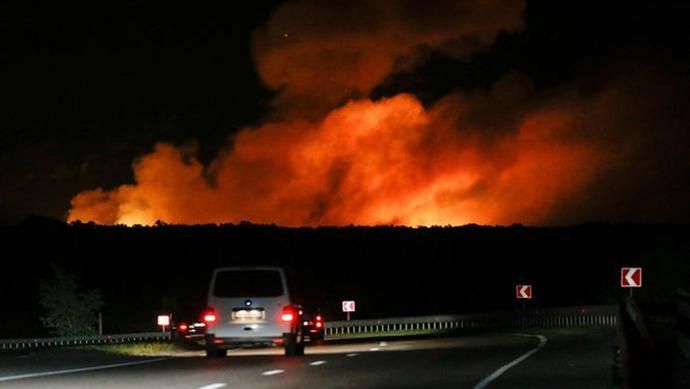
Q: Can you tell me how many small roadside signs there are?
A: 4